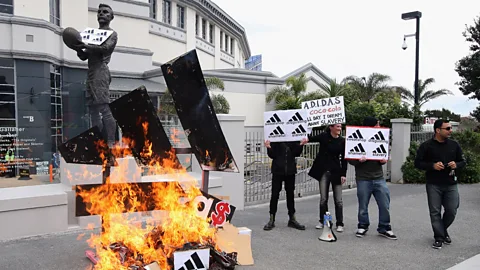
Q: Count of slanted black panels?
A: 3